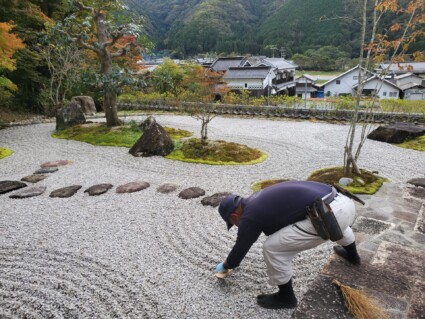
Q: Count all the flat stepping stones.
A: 11